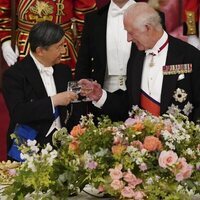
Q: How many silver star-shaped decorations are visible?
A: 3